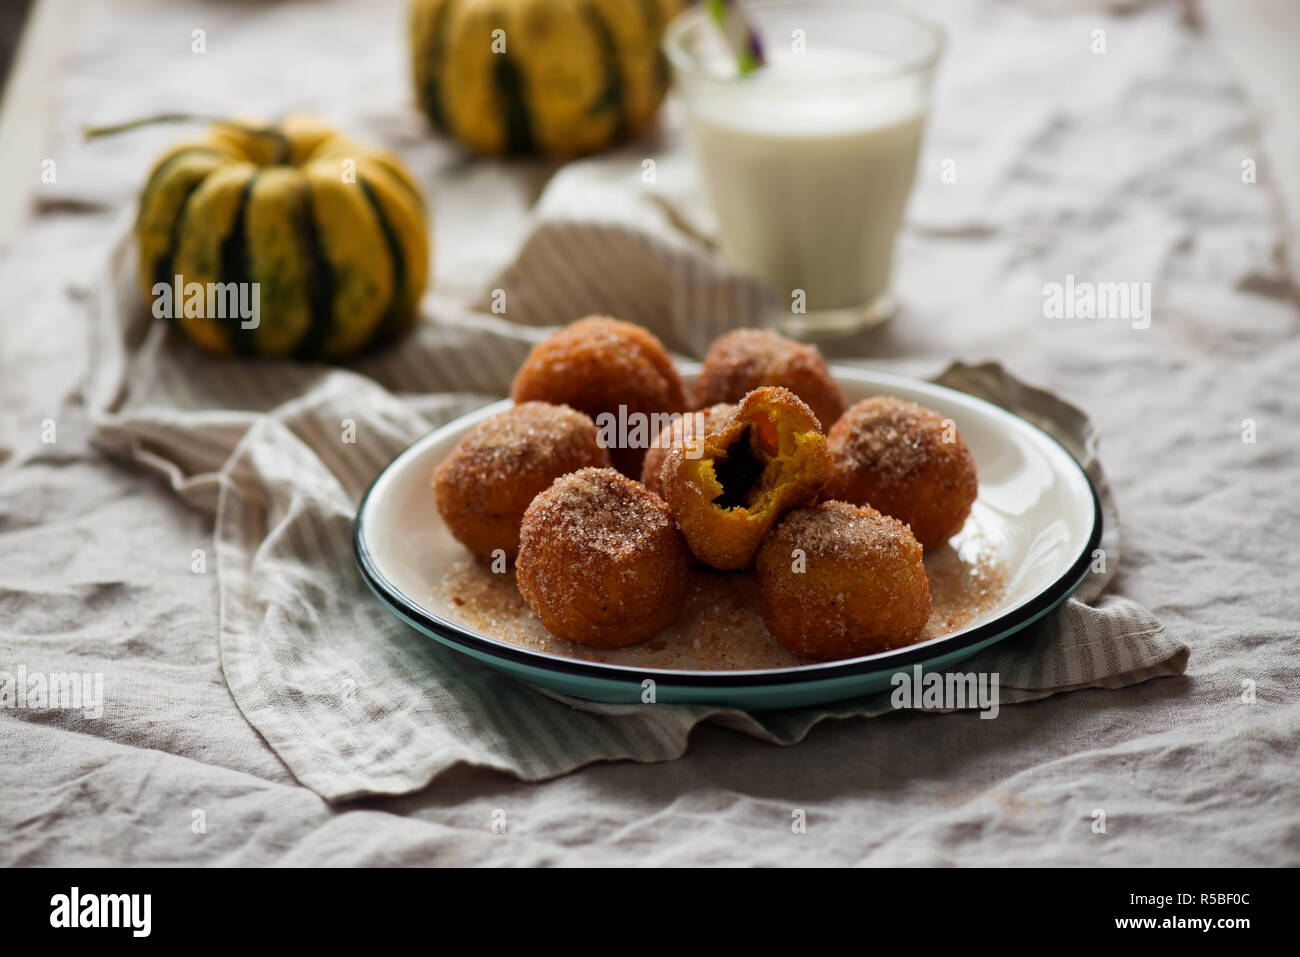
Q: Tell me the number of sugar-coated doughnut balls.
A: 8